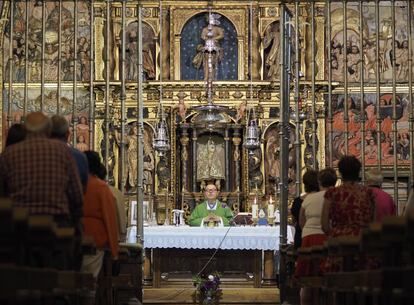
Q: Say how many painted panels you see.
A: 4